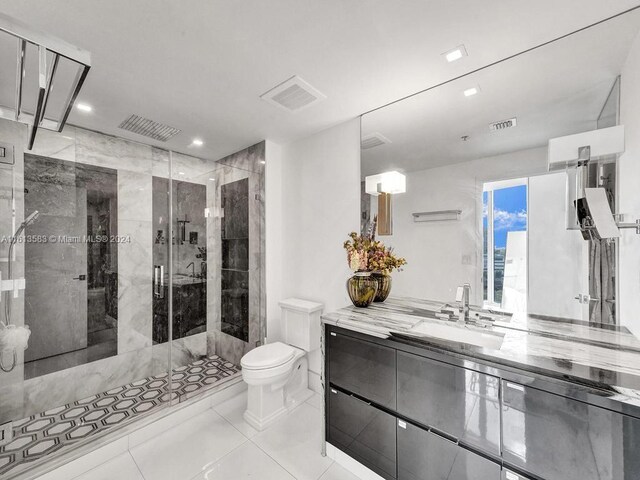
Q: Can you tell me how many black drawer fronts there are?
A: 6